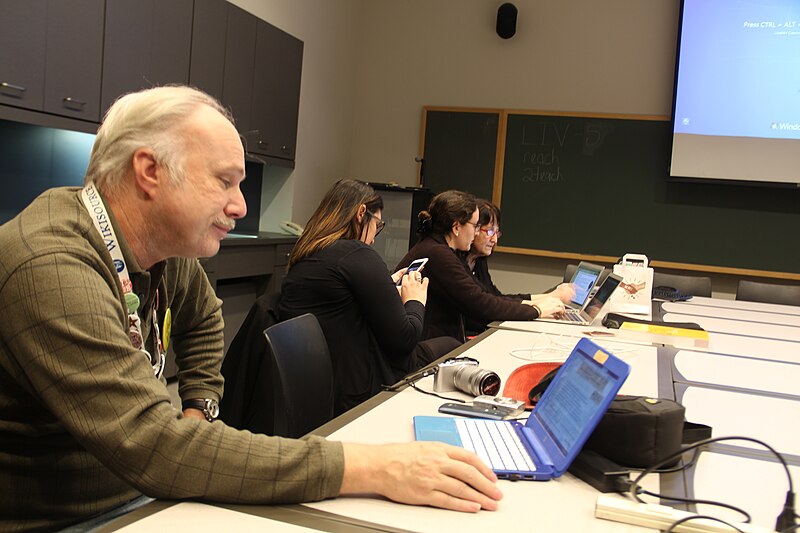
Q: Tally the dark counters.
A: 1